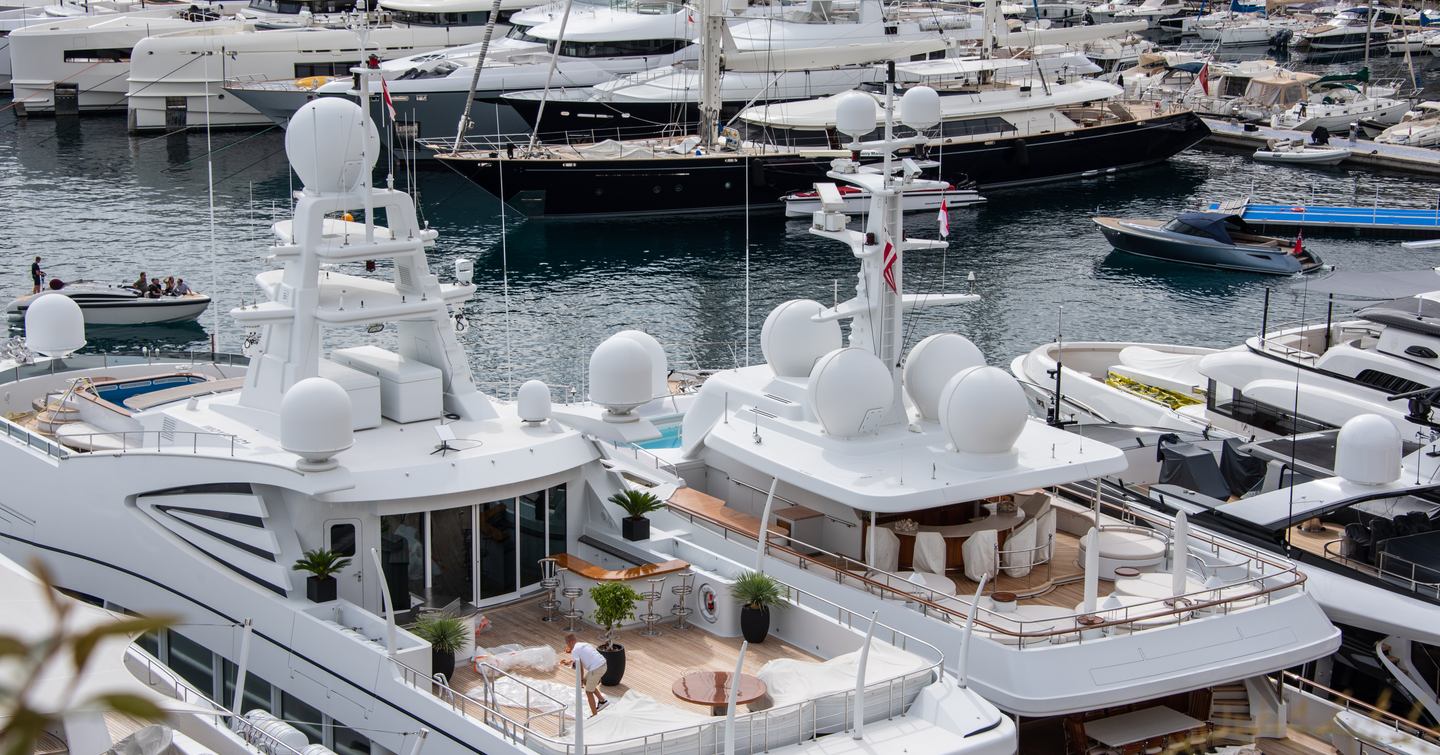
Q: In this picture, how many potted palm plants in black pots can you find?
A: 4